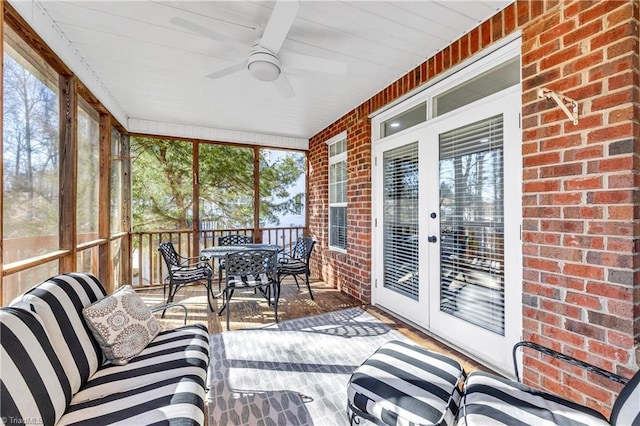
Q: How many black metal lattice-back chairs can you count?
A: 4